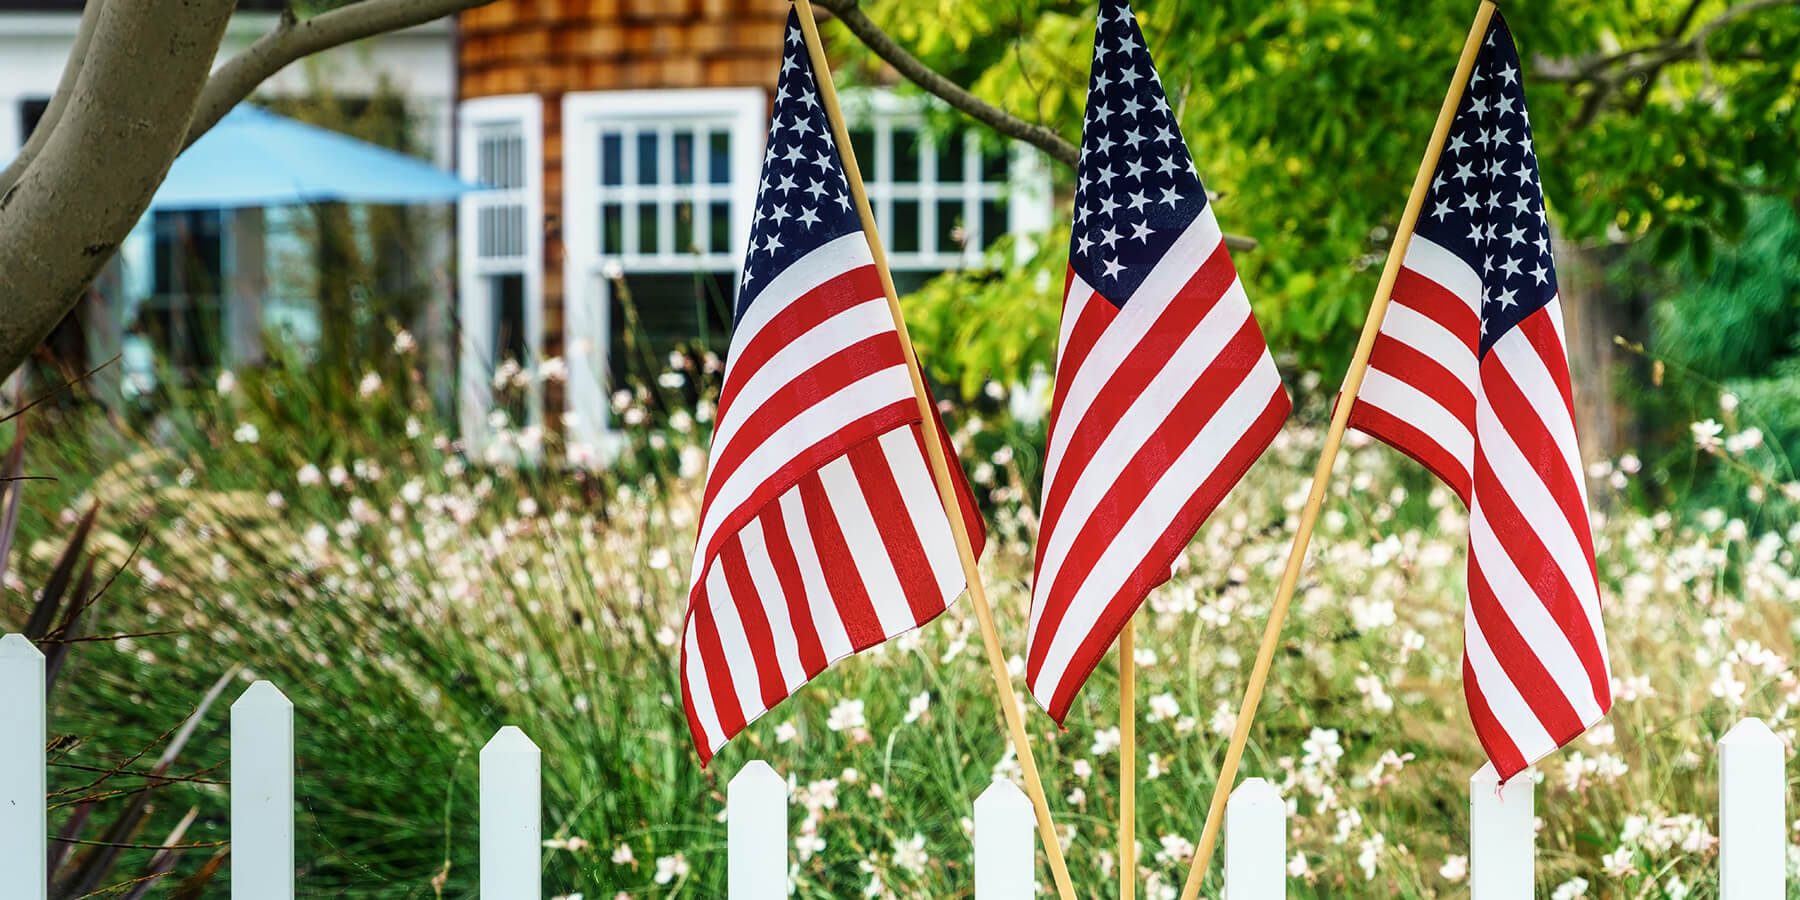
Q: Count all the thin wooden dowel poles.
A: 3